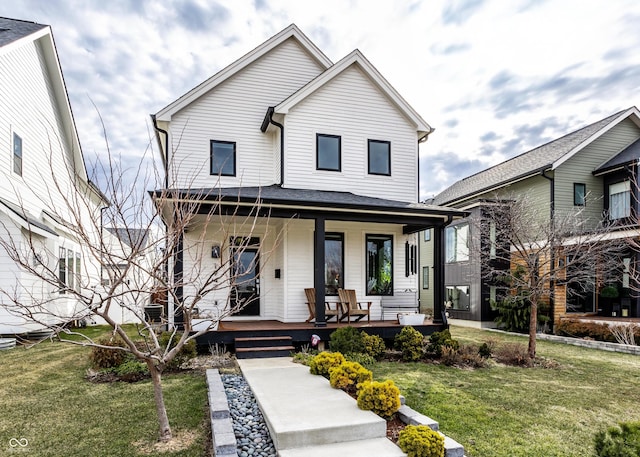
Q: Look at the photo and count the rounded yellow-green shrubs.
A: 4